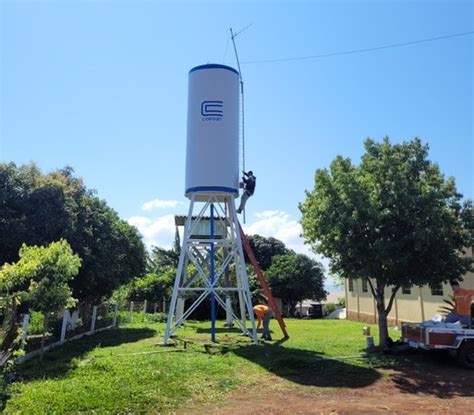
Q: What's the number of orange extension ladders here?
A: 1